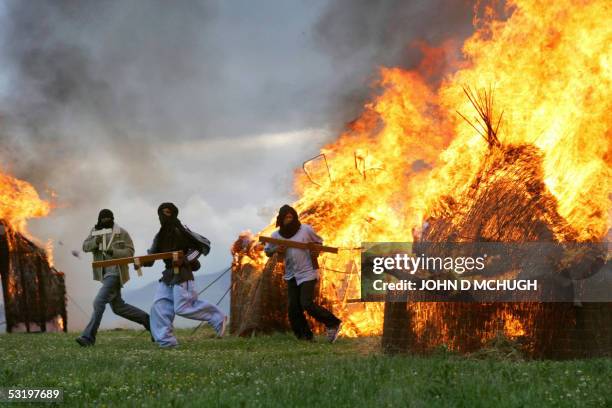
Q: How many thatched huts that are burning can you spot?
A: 3